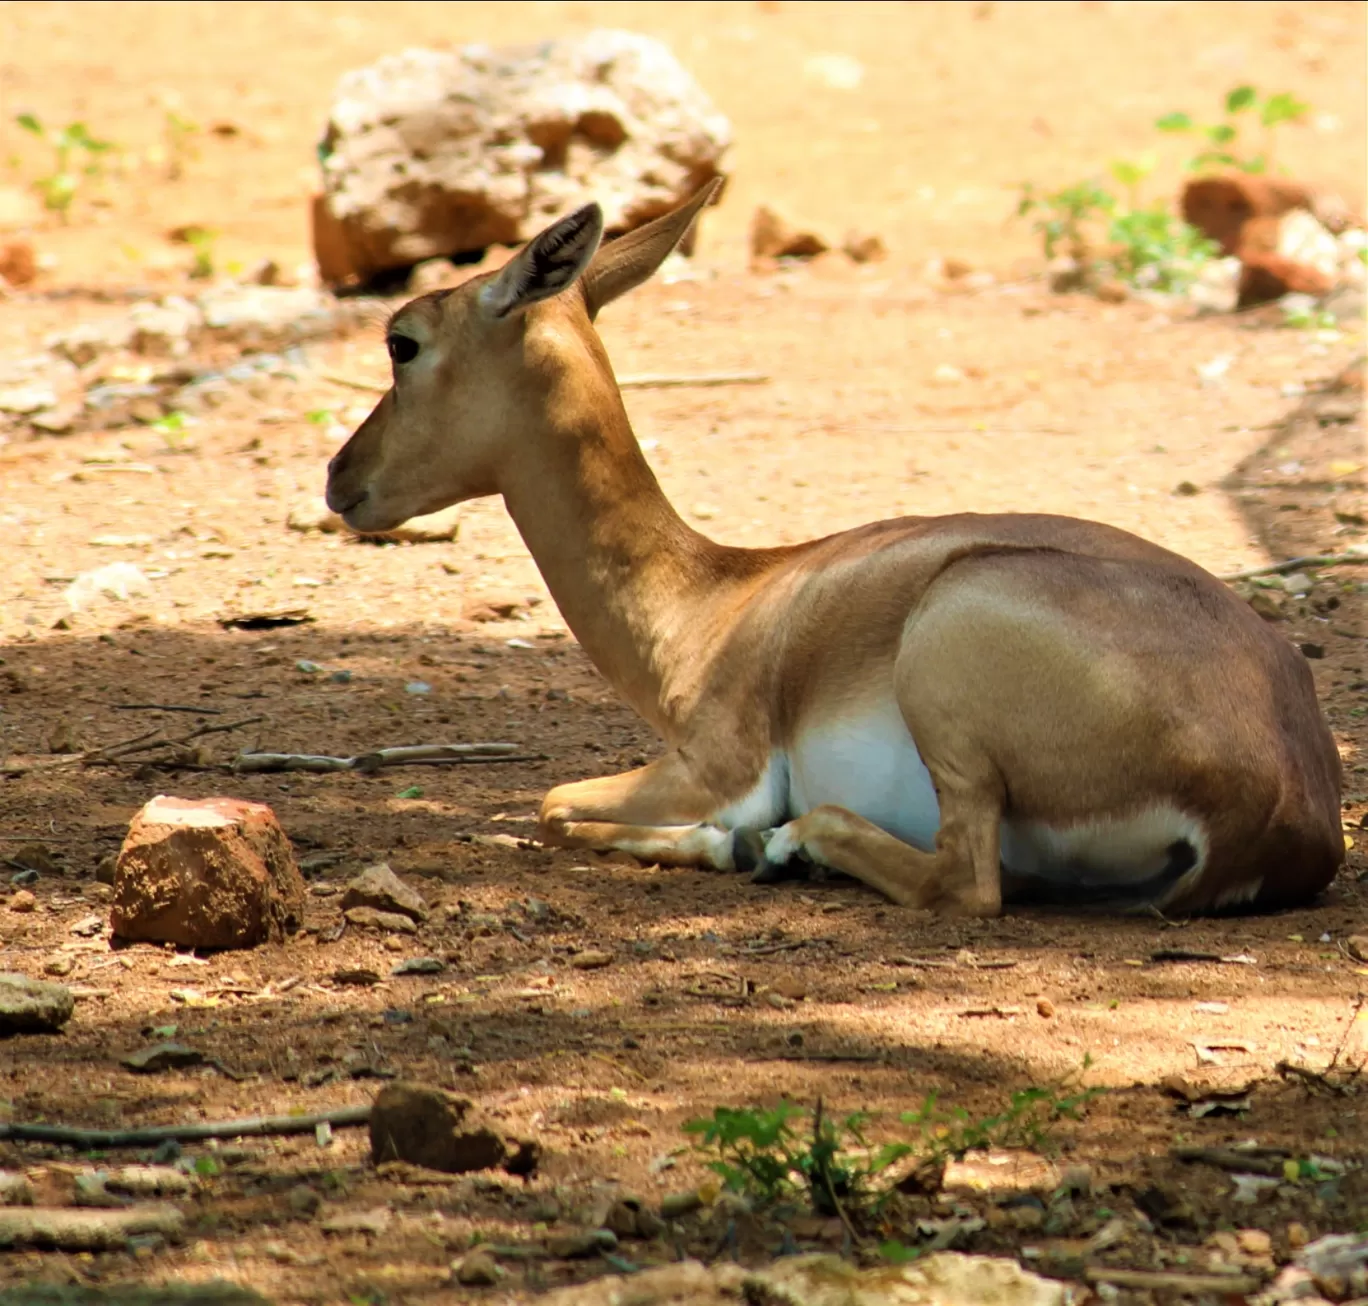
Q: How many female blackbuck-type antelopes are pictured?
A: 1